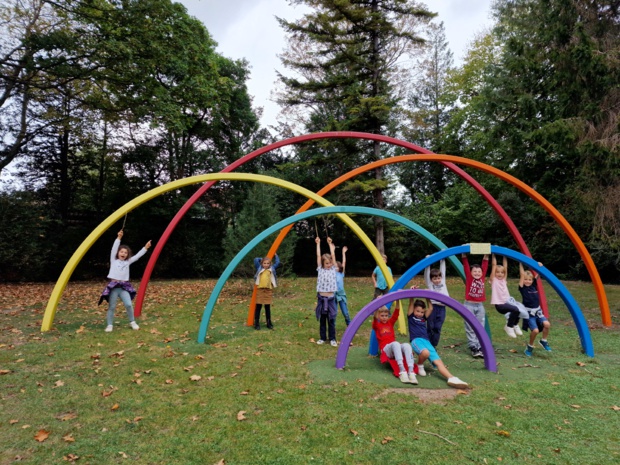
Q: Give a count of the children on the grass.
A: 11